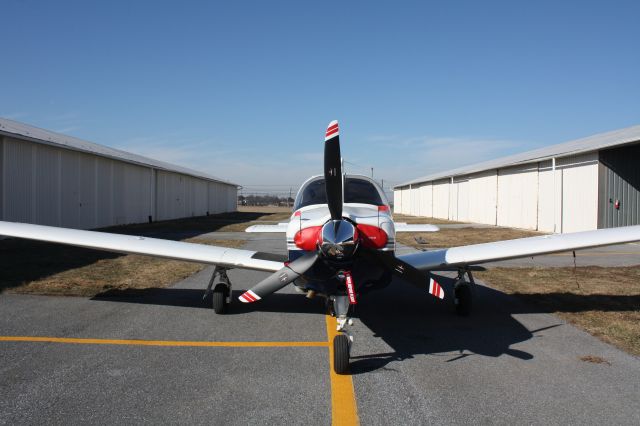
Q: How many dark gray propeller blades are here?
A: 3